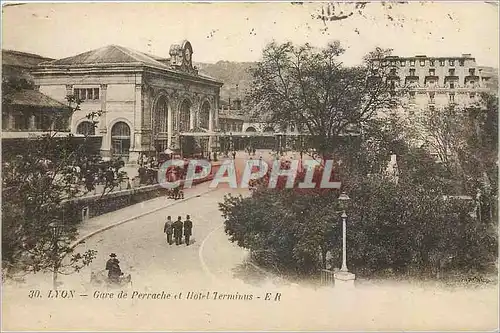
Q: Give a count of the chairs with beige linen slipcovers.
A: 0